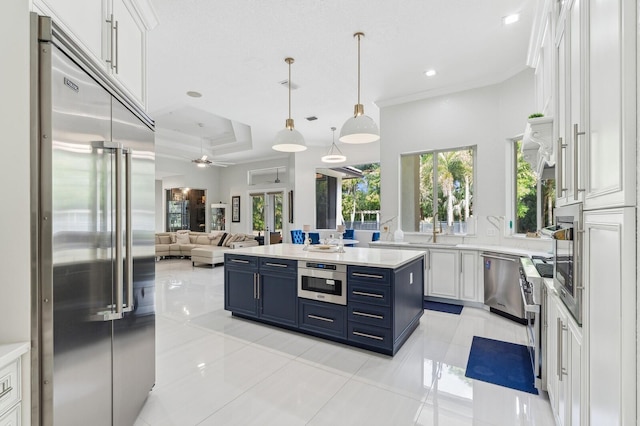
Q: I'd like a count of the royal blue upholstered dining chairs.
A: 4